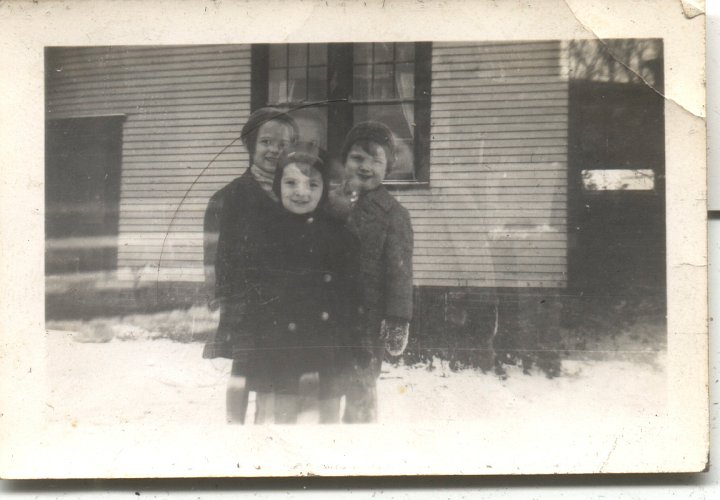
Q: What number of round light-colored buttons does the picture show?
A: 4